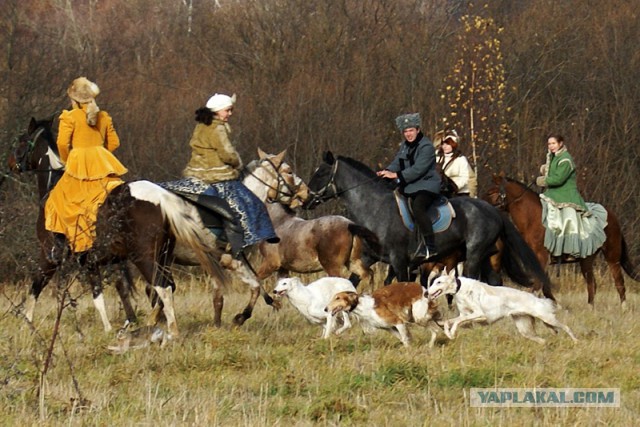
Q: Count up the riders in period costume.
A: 5